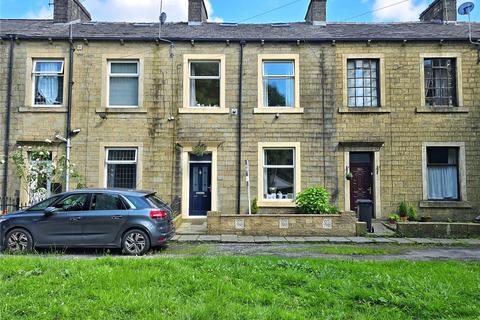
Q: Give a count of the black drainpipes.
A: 3